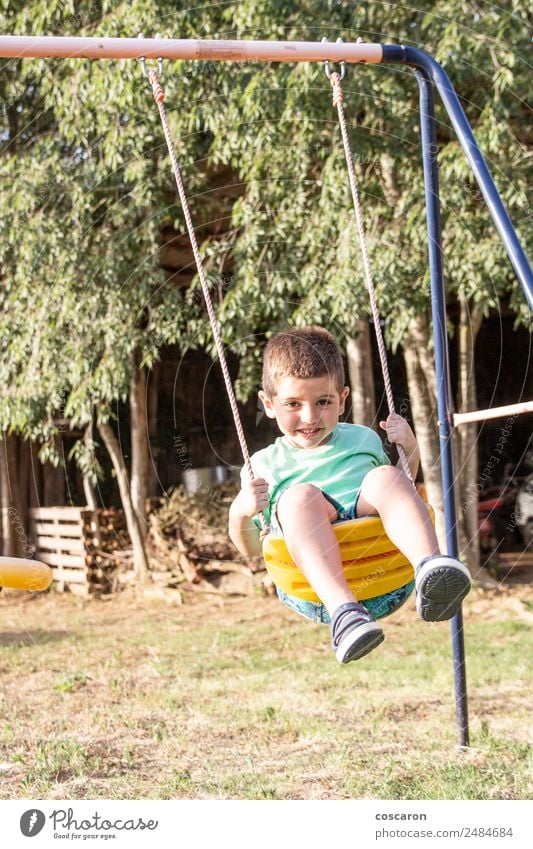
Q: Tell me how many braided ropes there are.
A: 2